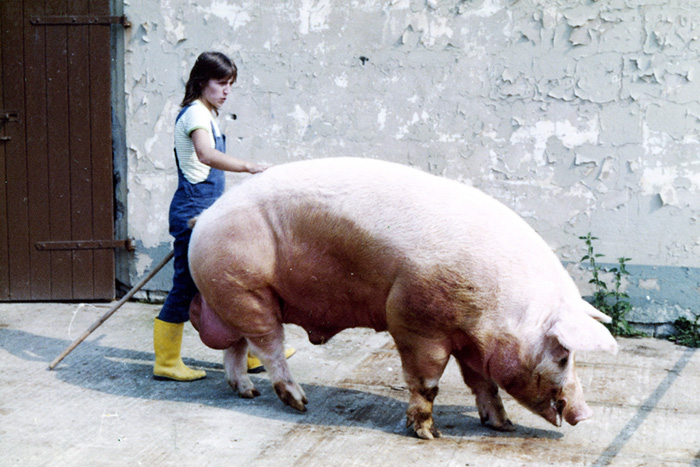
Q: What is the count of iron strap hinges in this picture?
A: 2